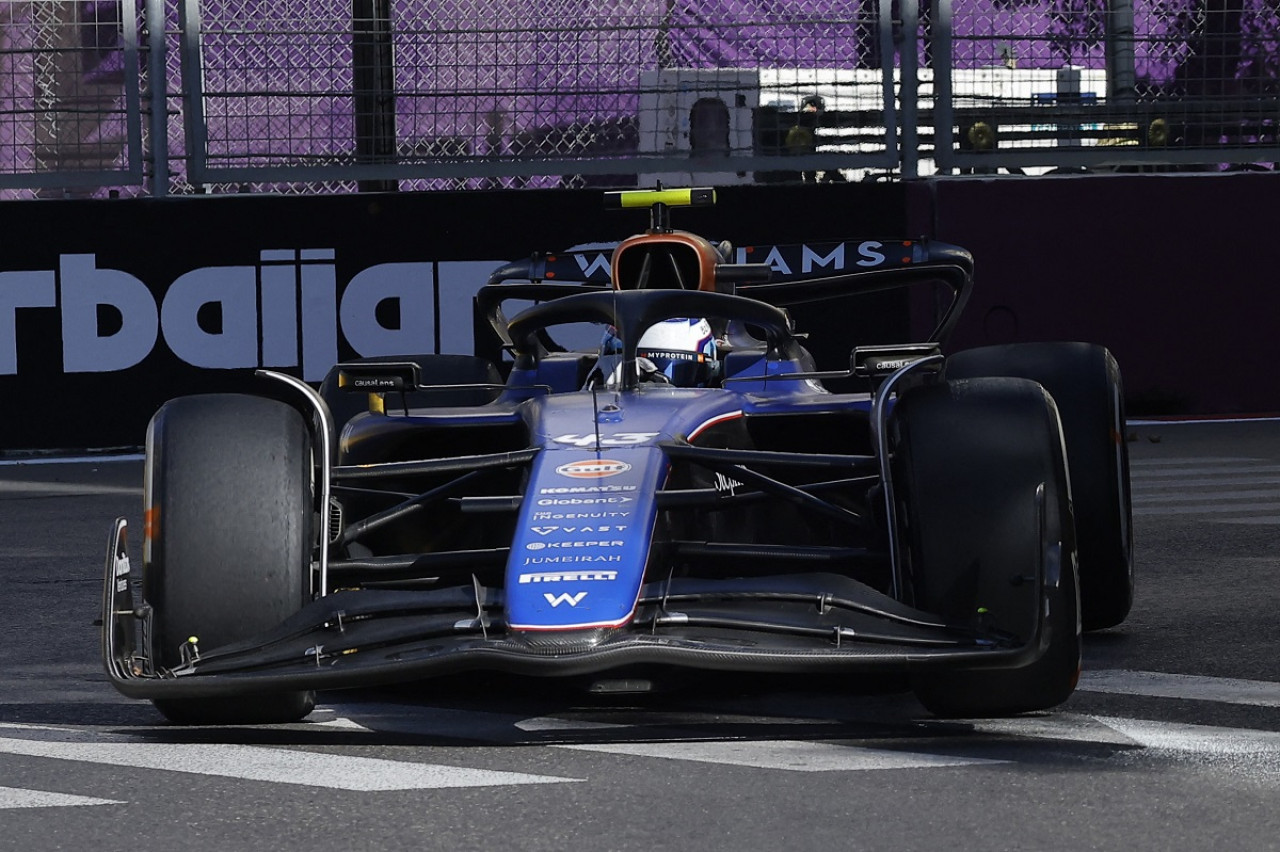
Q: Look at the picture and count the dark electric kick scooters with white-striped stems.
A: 0